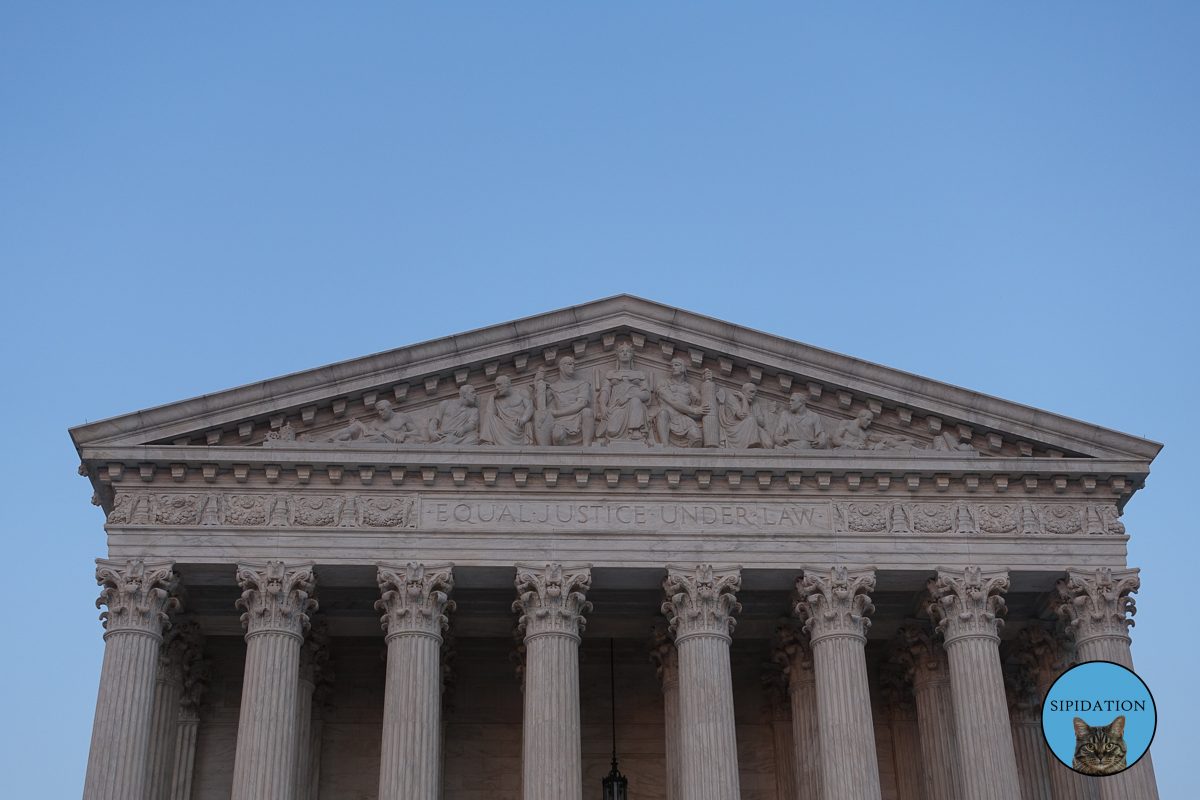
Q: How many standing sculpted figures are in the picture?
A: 0